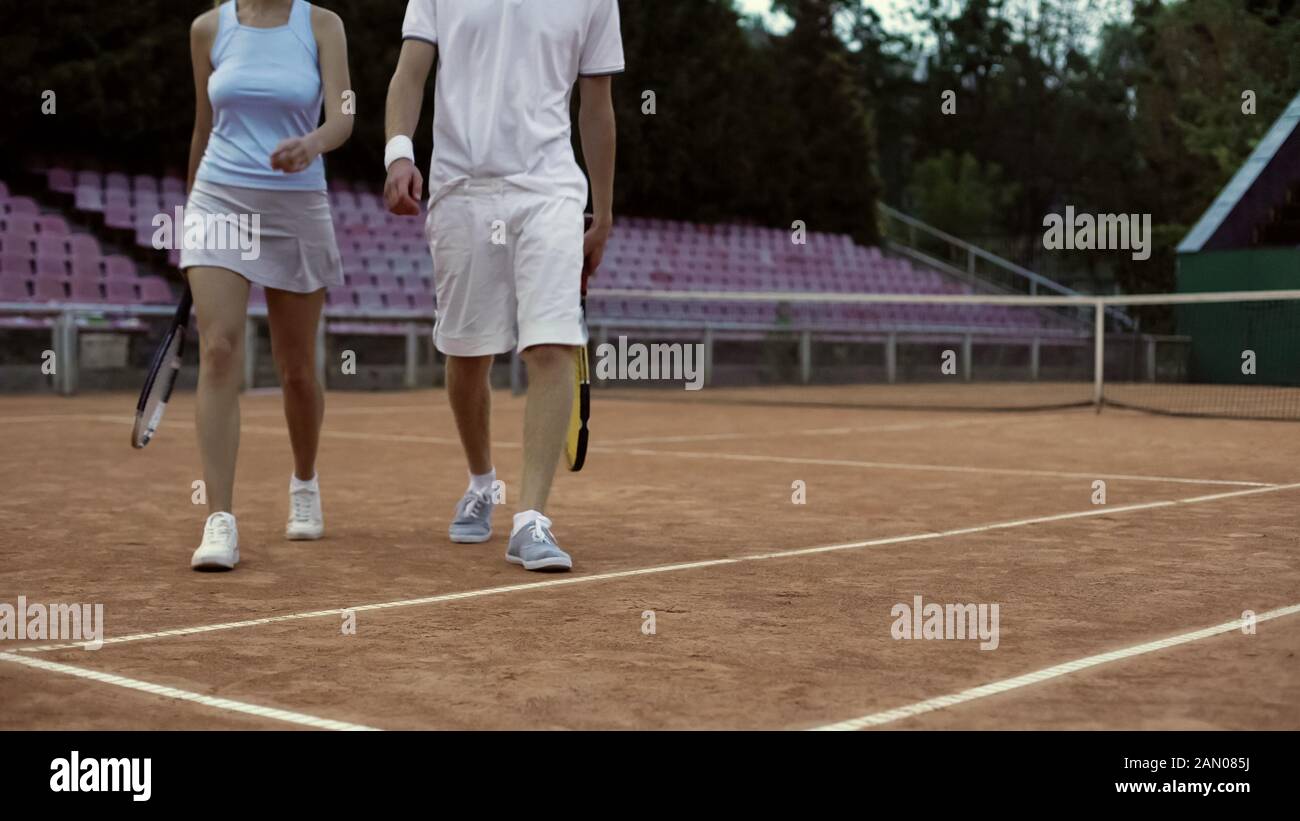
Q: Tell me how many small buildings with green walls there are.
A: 1